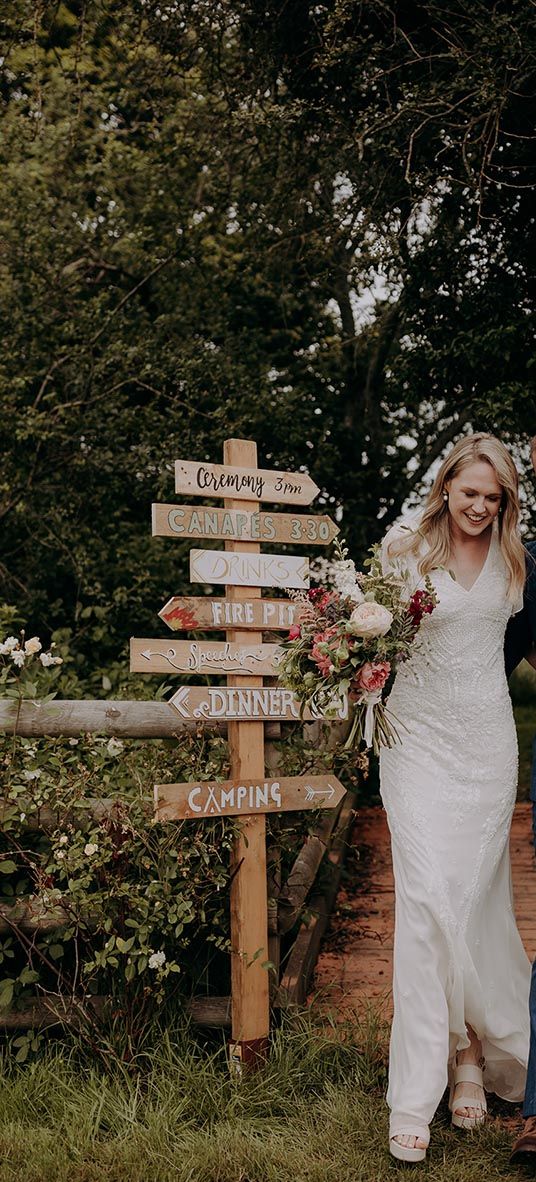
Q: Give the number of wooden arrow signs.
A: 7